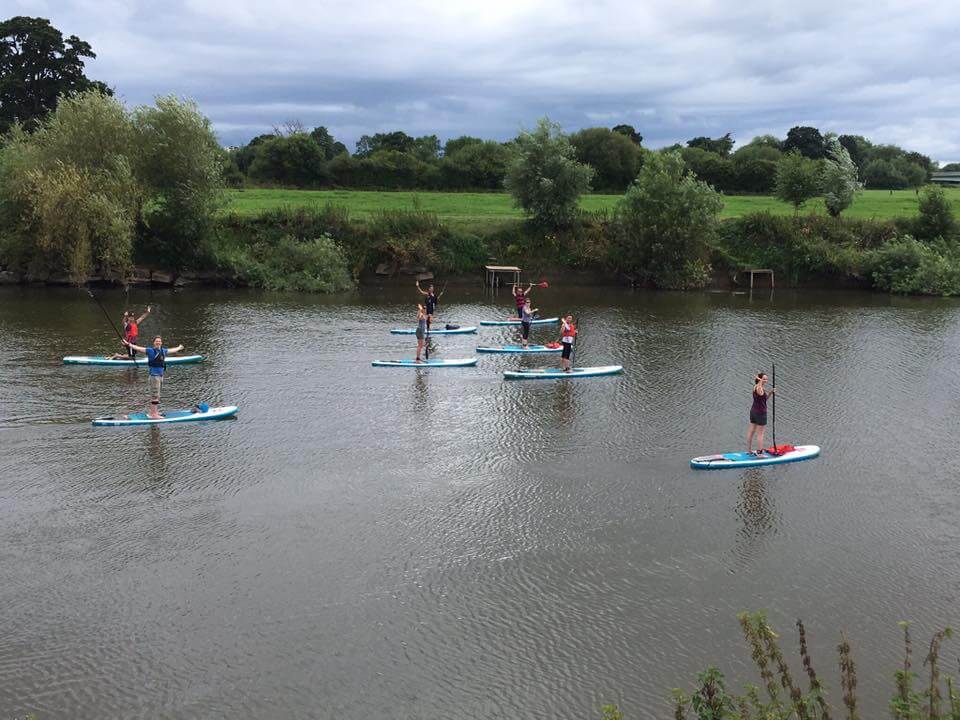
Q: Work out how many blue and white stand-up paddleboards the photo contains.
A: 8